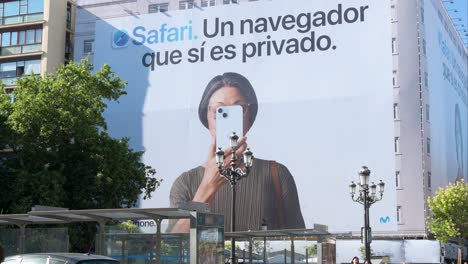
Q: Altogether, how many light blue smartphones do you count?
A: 1